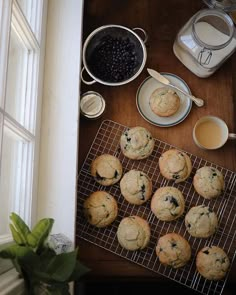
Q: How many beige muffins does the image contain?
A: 12